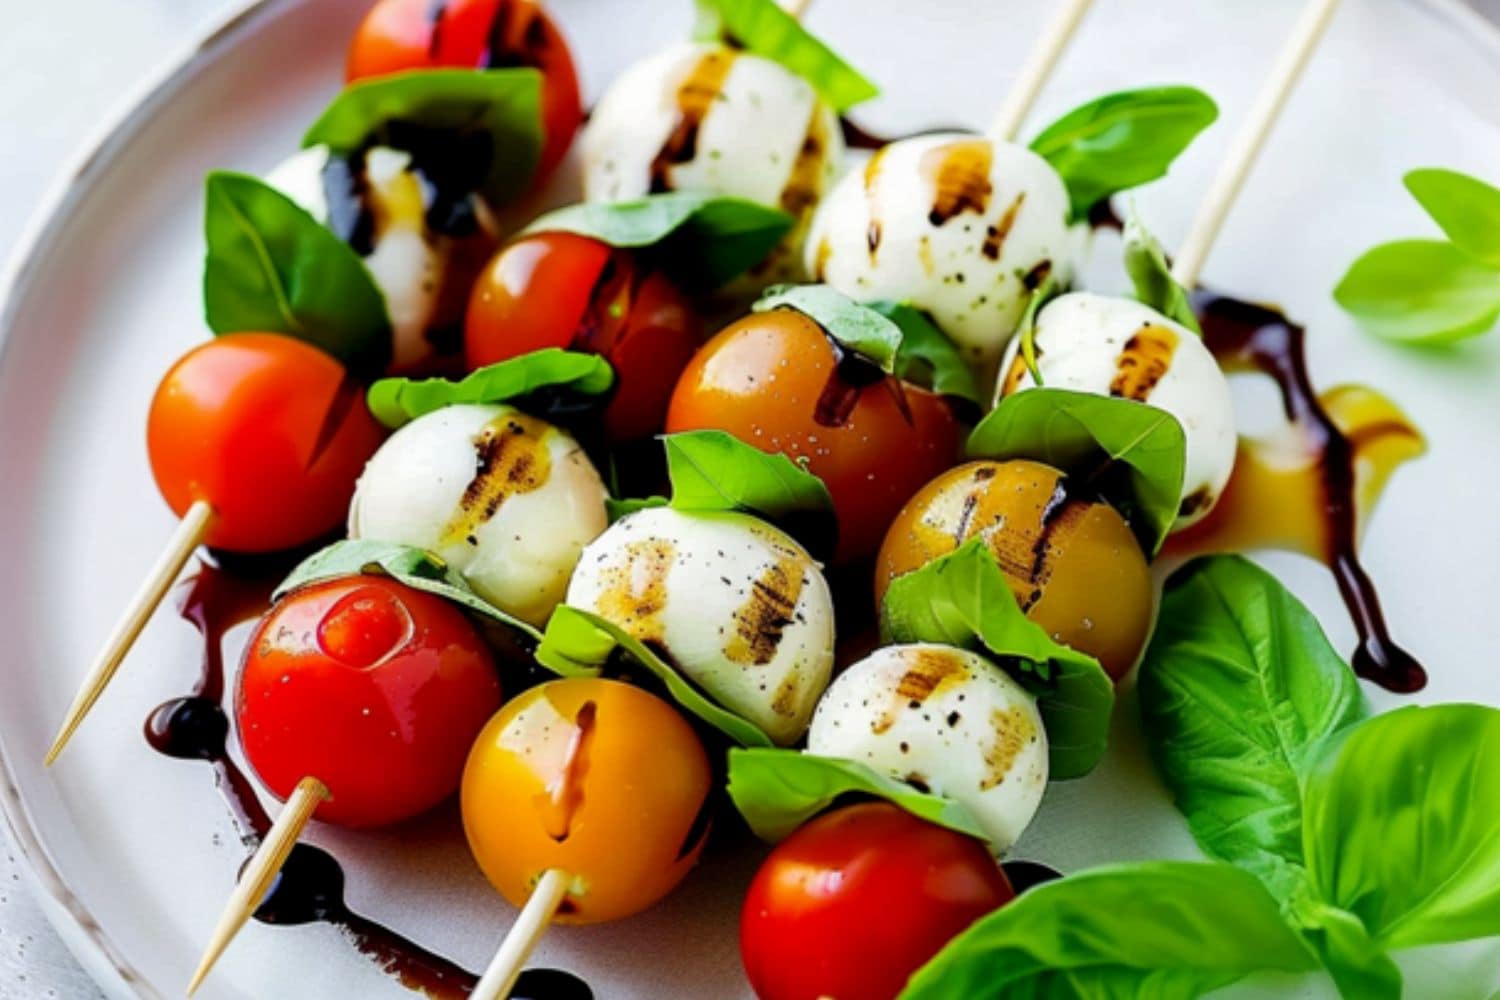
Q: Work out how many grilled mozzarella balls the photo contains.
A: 7